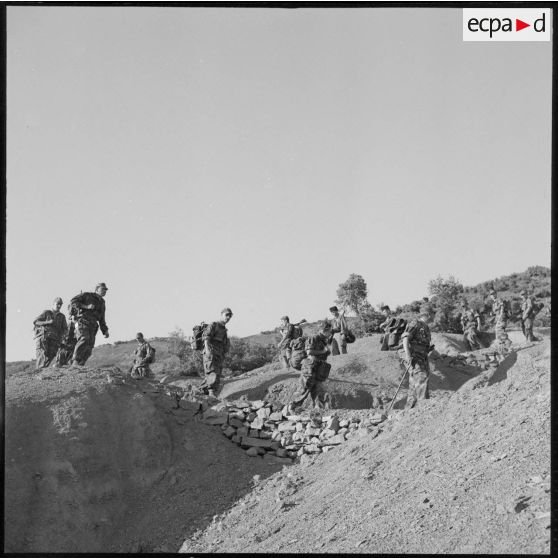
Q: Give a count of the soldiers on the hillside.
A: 13